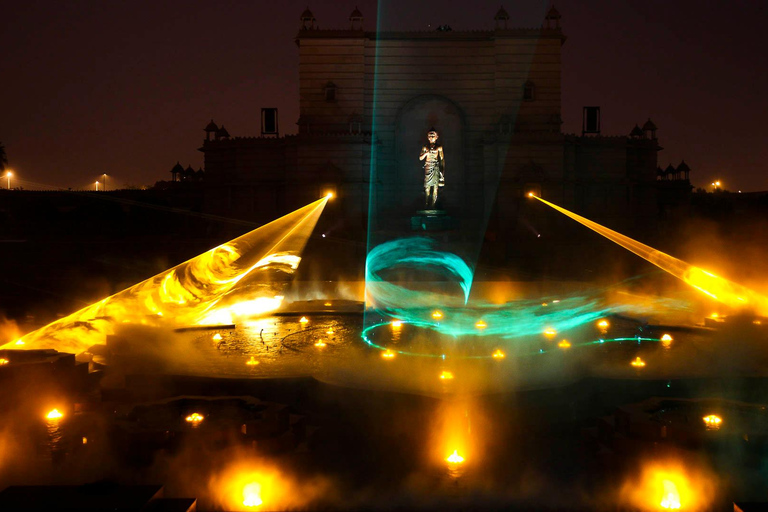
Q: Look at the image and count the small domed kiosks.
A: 14